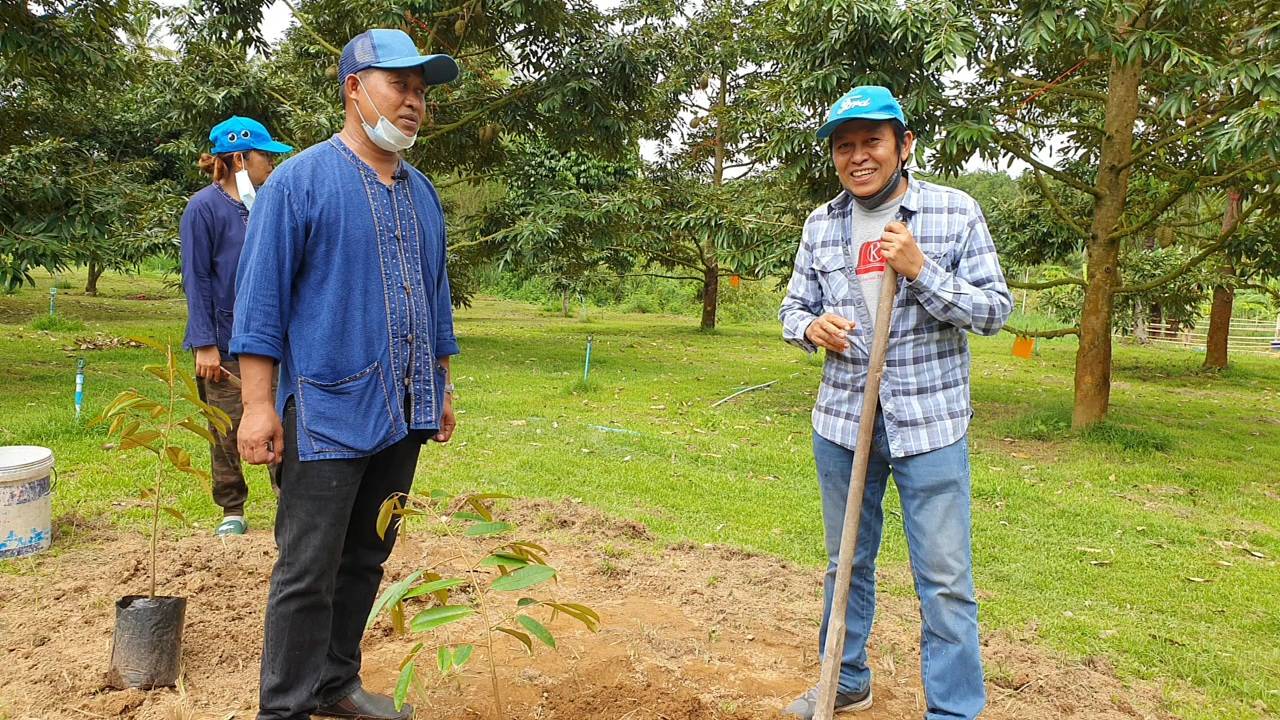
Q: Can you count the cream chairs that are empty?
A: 0